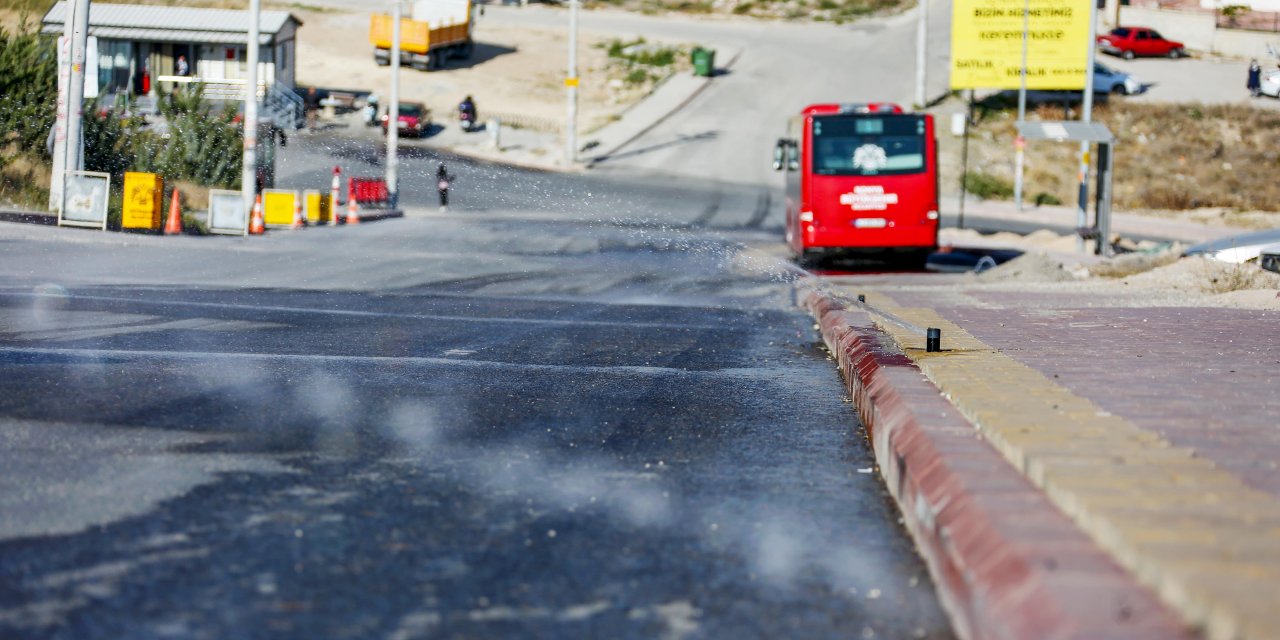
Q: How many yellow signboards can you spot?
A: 4